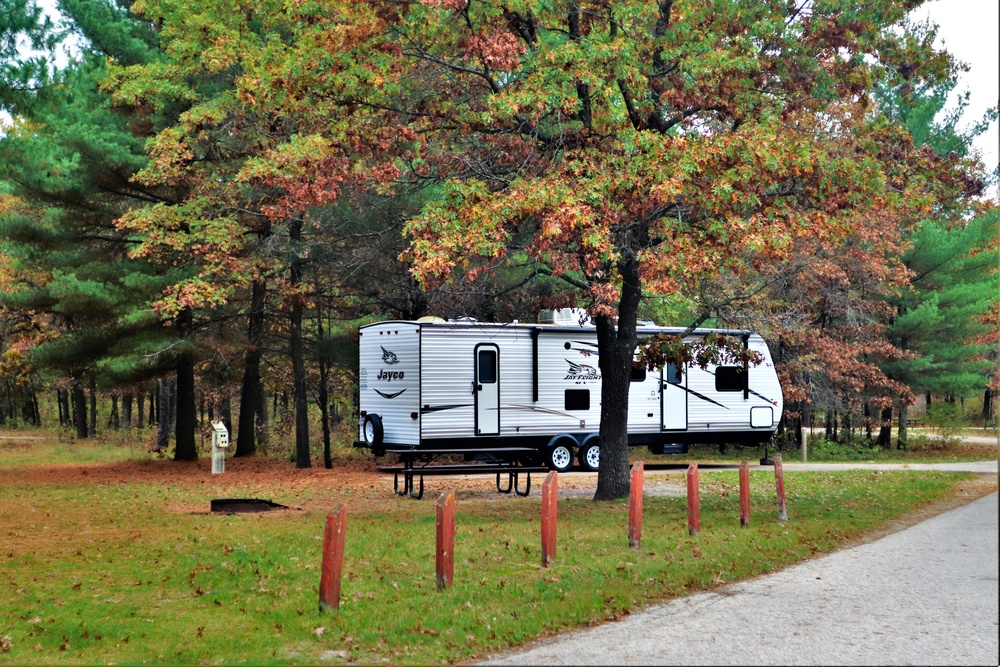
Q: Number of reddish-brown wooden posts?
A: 7